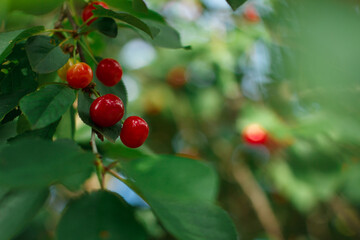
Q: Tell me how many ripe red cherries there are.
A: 4